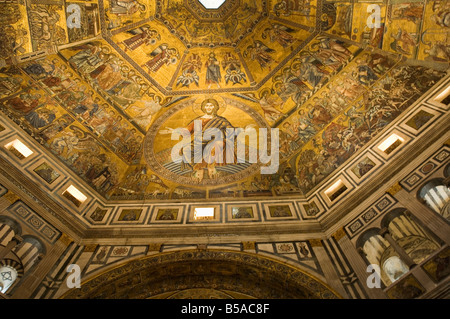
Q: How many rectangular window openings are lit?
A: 6